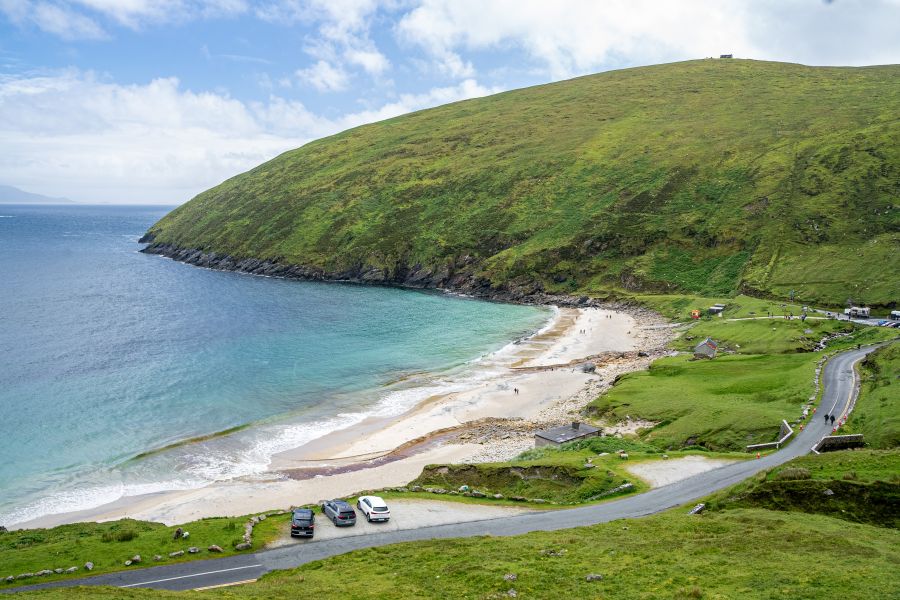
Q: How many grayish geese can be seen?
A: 0